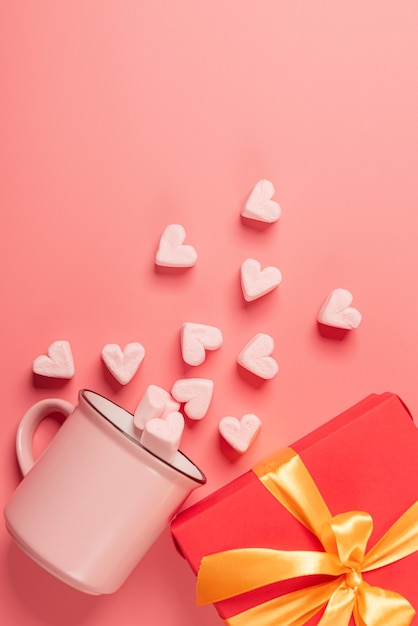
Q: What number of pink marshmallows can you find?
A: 12